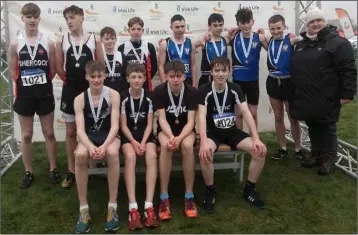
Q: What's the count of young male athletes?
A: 12